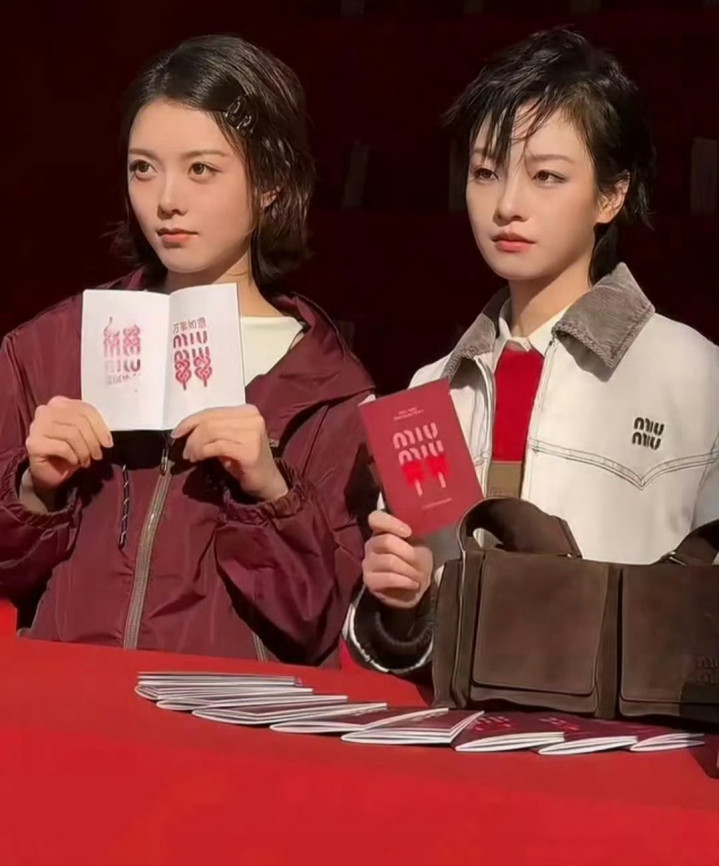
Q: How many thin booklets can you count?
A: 11